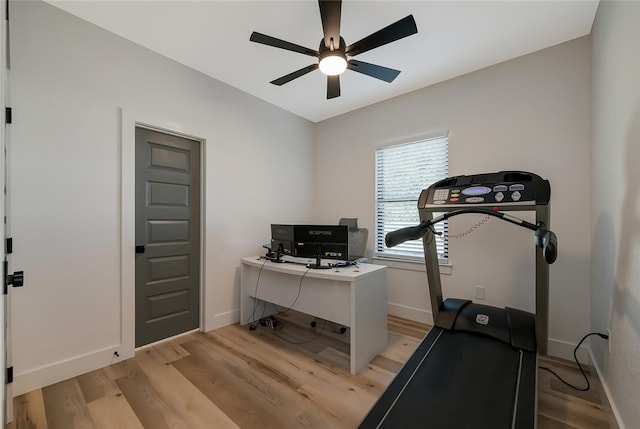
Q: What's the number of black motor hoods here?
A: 1